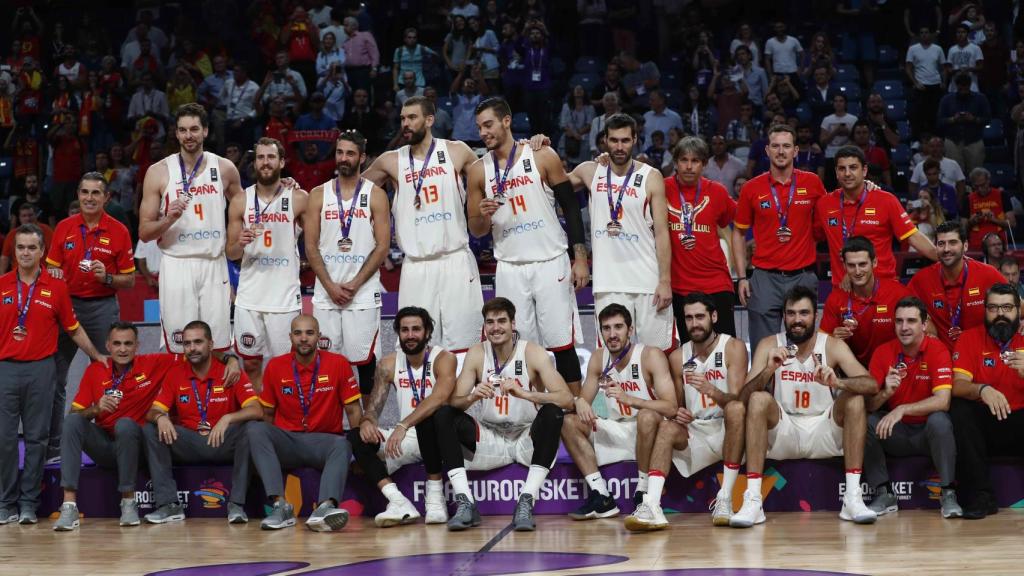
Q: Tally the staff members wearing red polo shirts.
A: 11